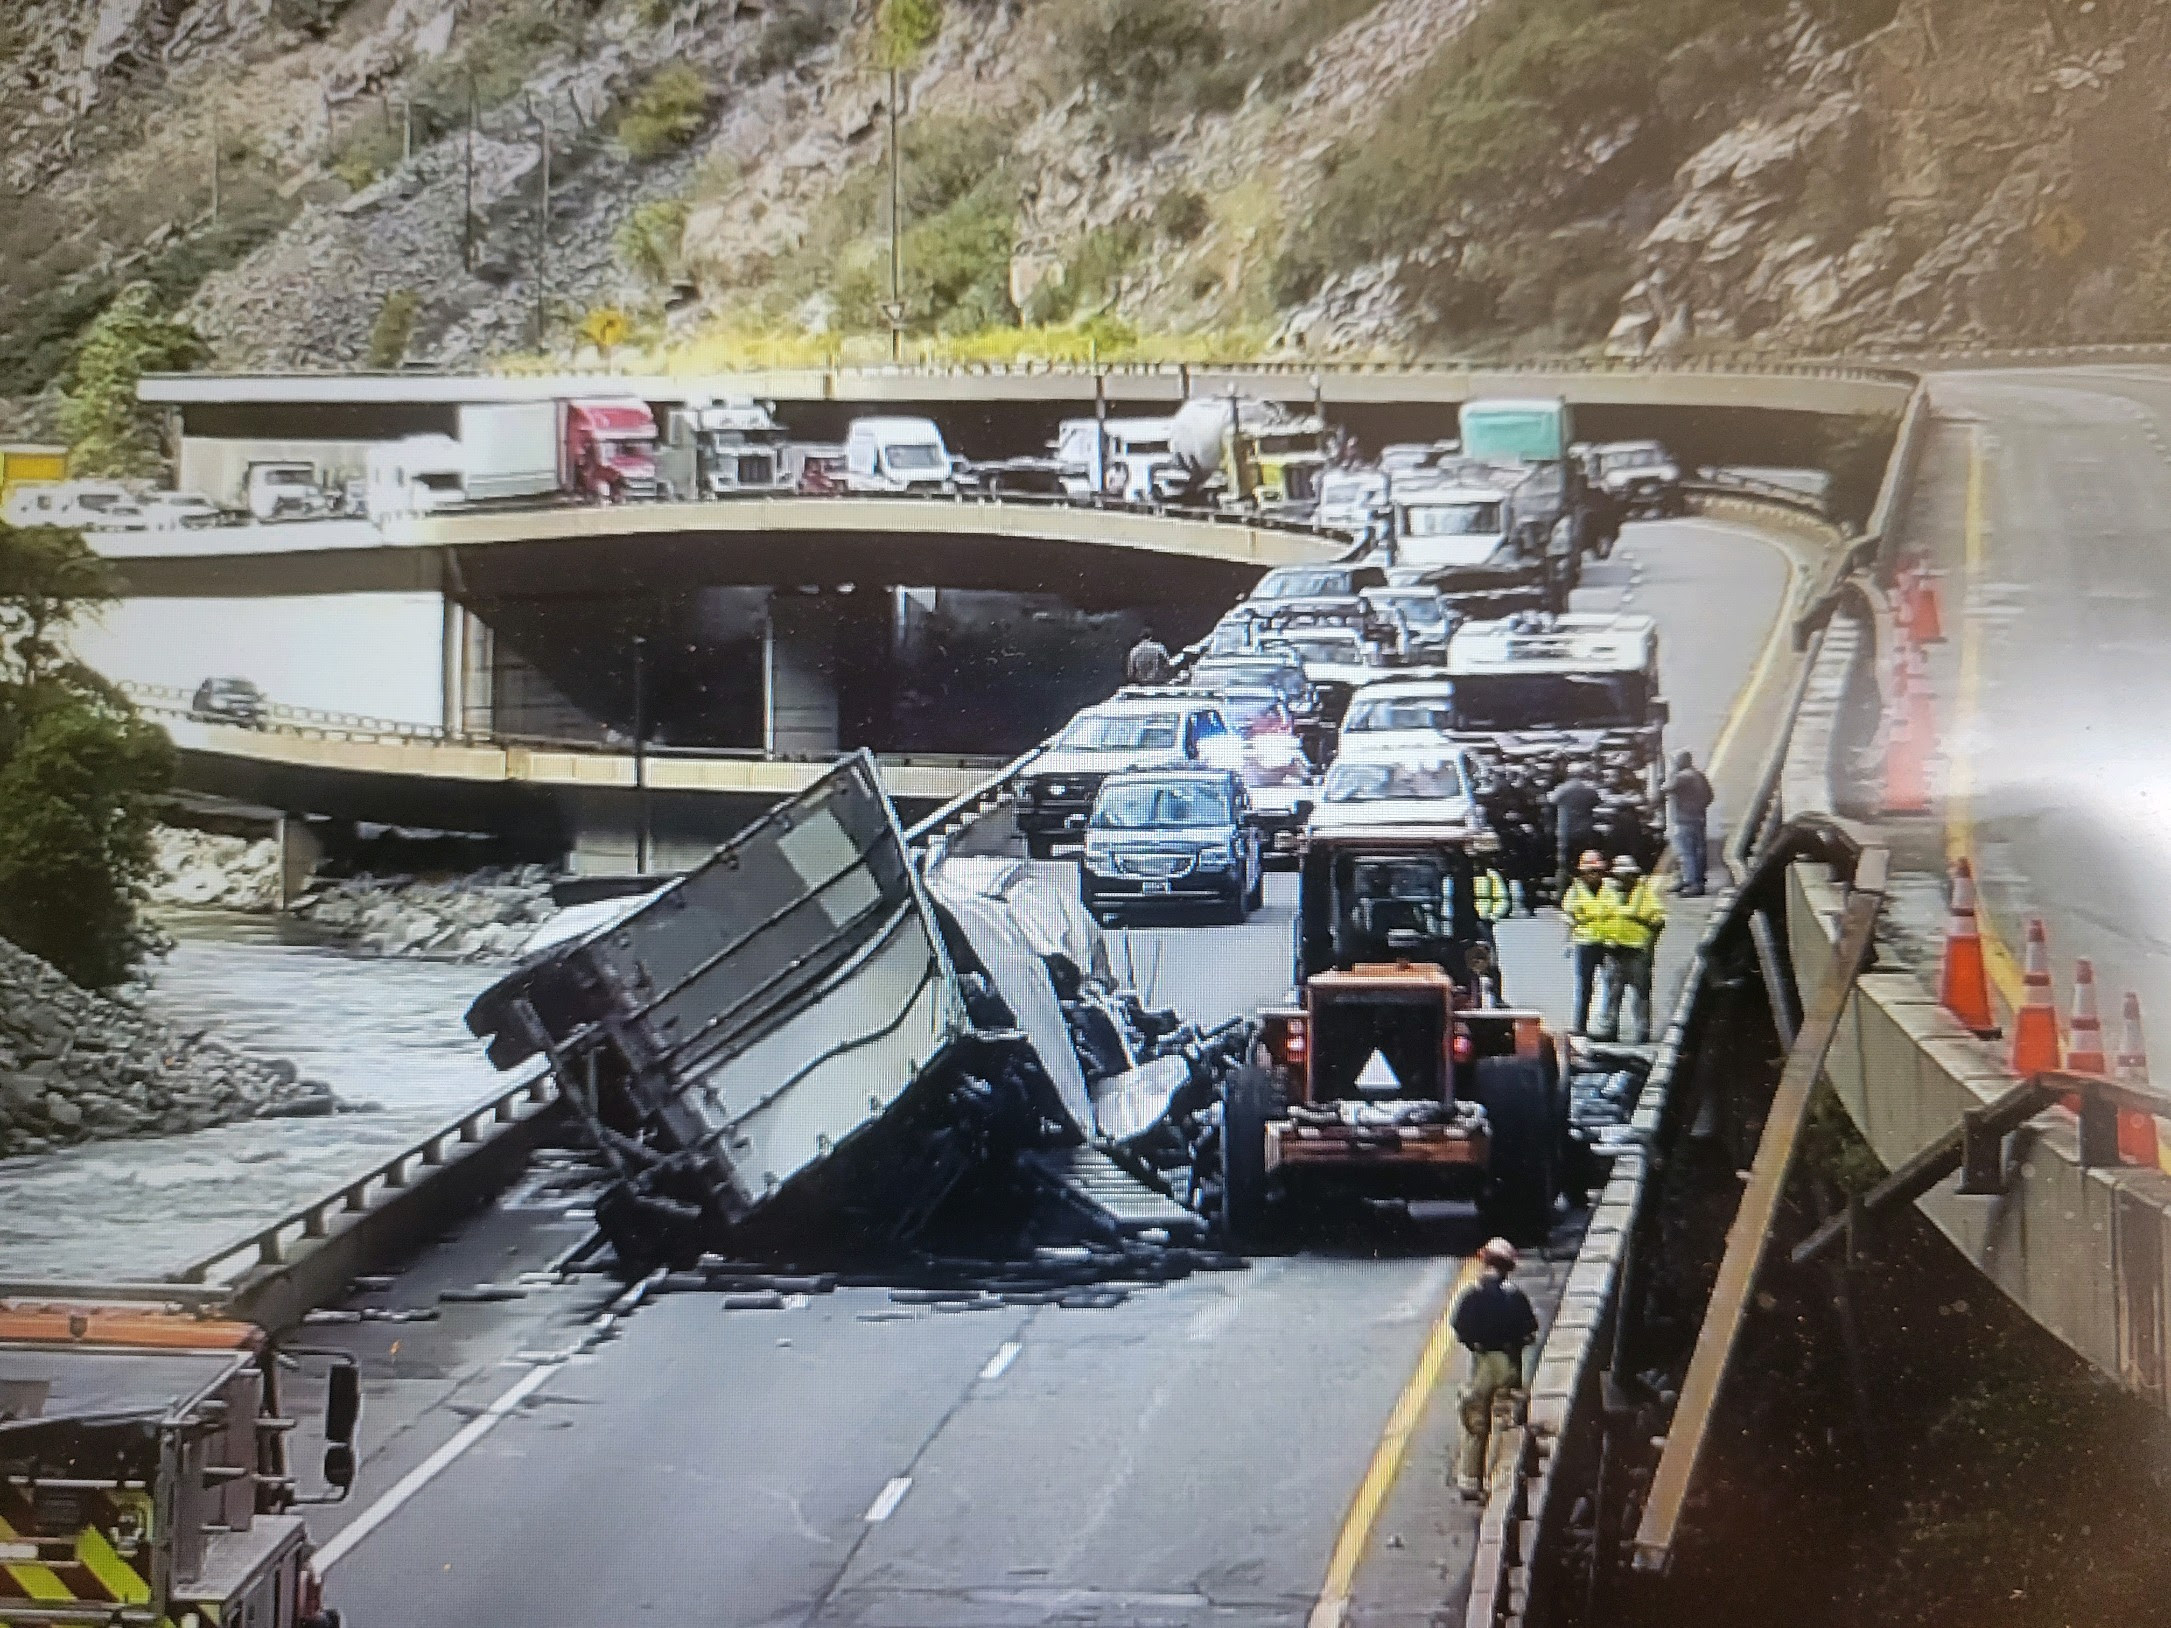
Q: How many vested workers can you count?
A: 3